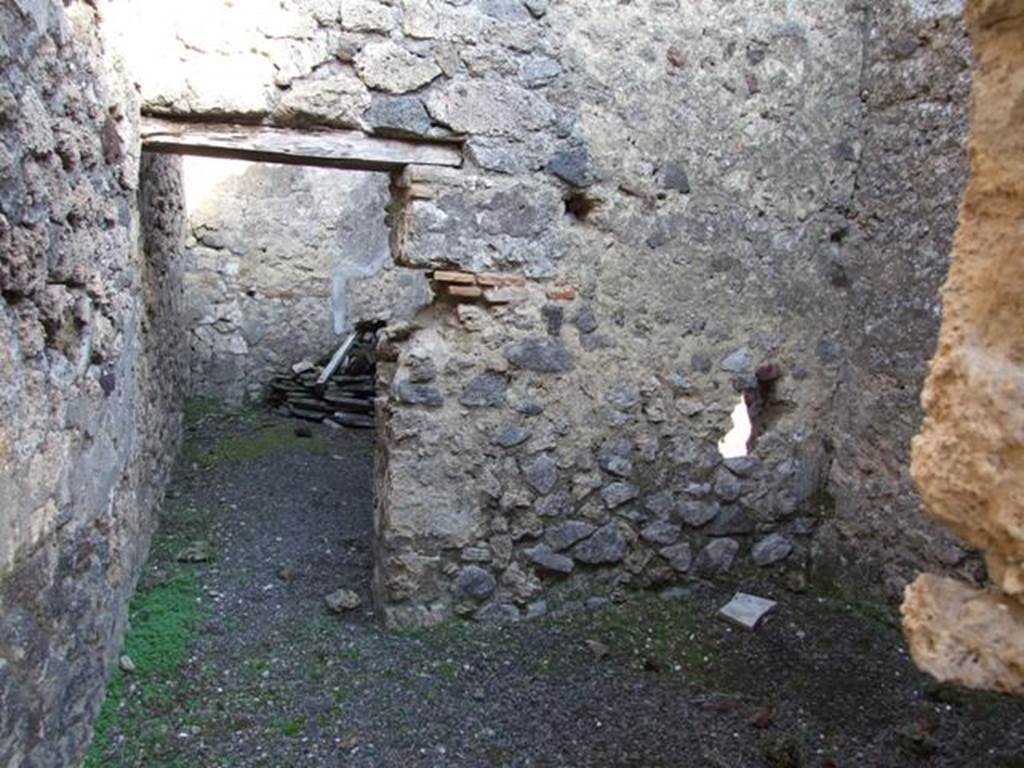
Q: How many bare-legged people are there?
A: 0